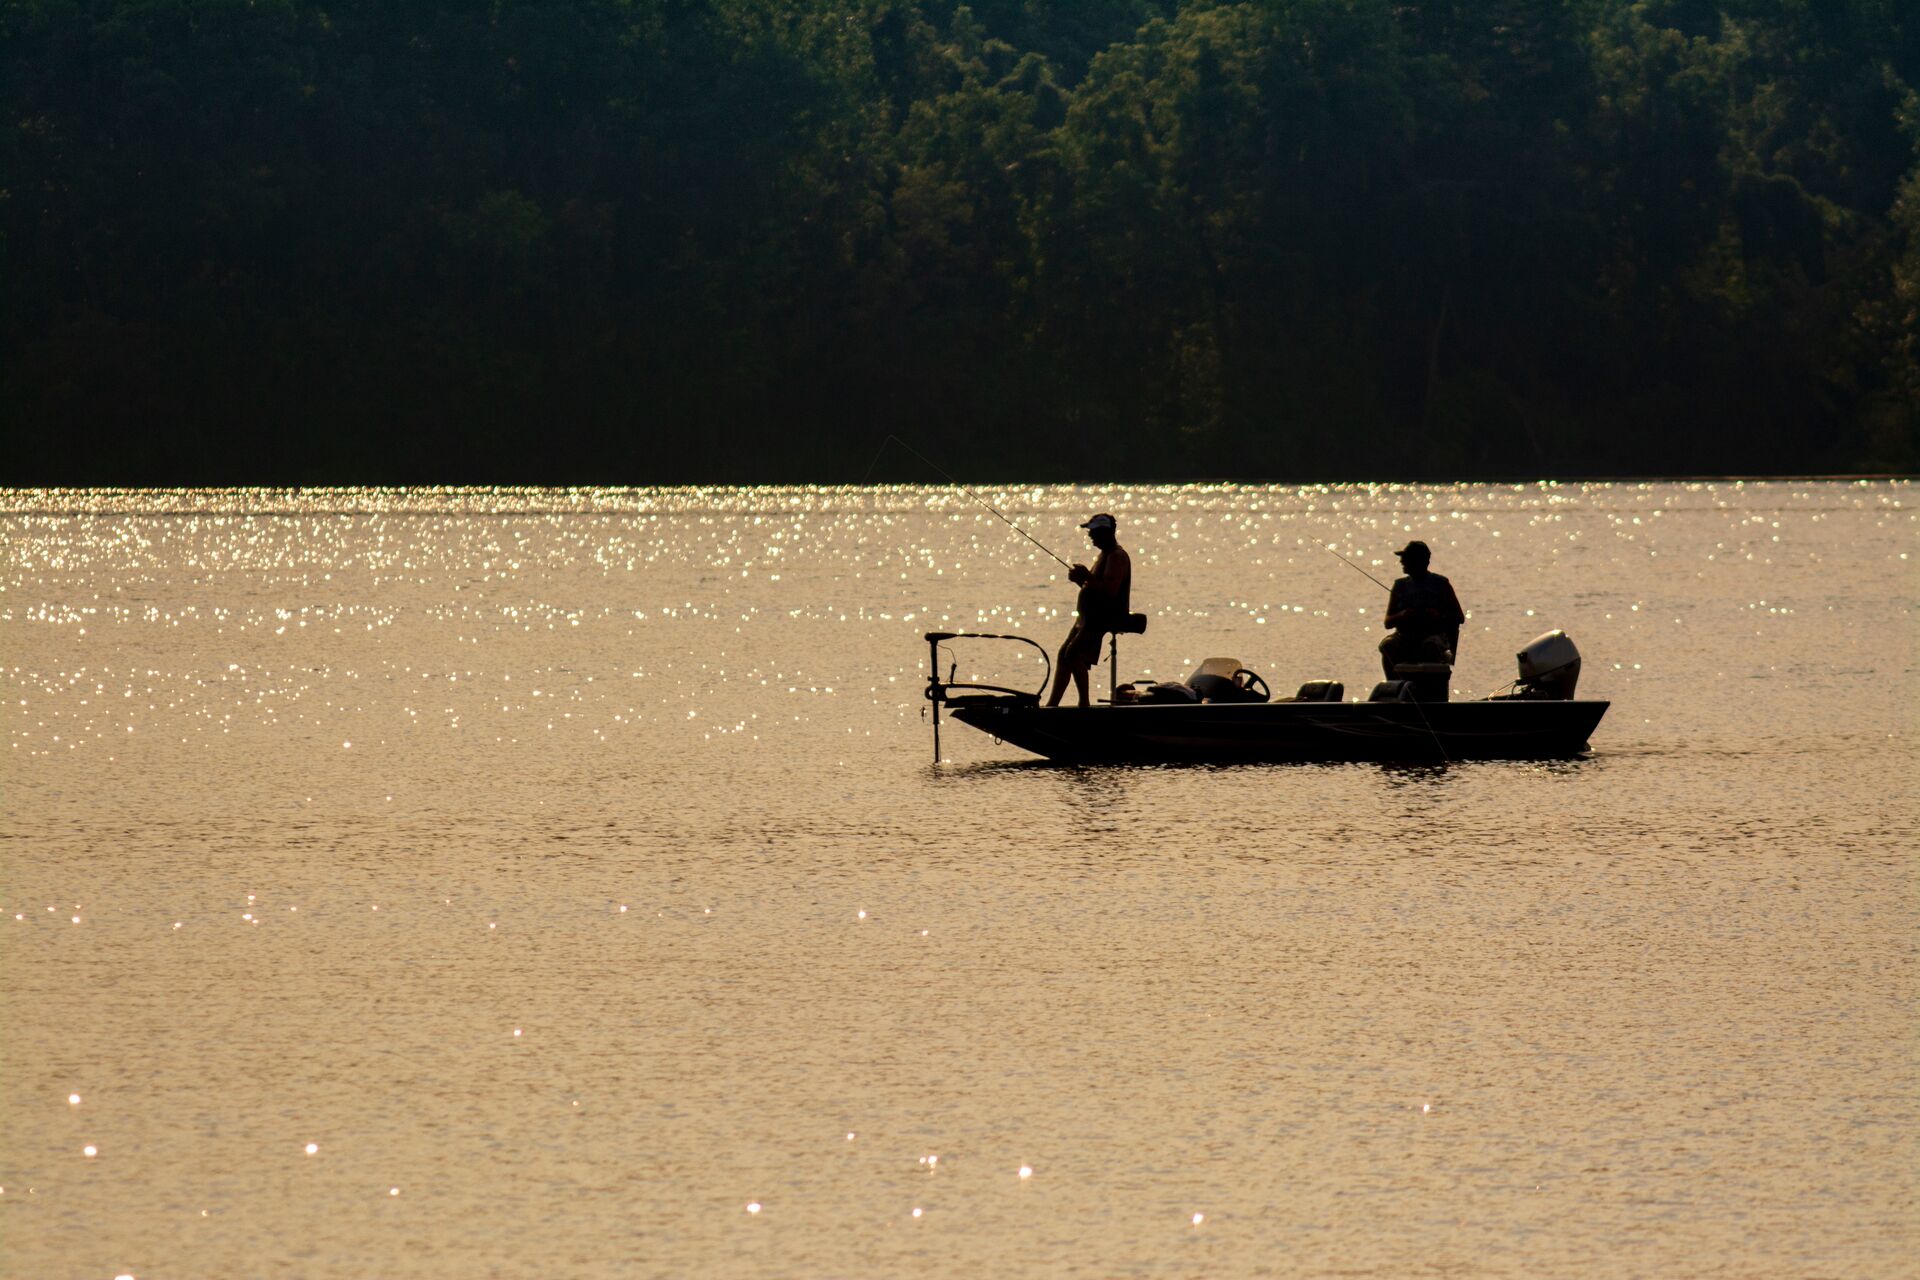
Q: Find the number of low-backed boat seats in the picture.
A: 2